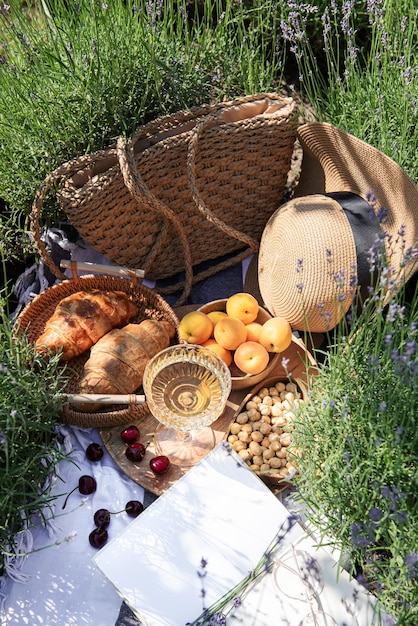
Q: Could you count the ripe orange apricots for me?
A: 8